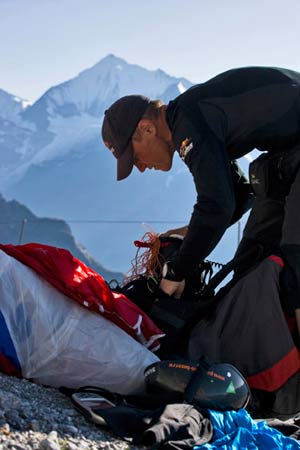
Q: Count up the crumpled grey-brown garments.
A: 1